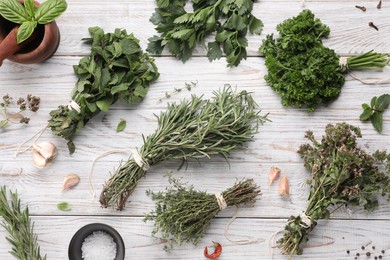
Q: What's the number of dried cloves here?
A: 3